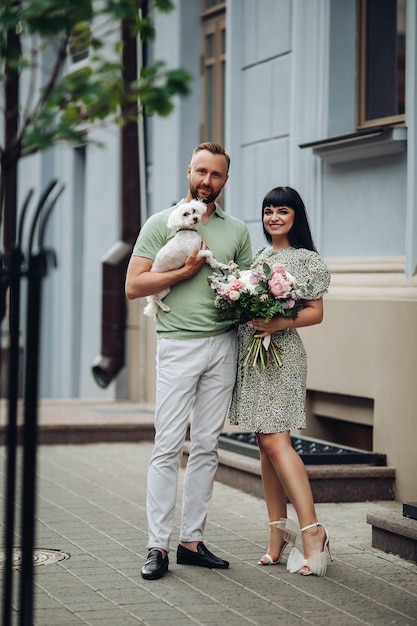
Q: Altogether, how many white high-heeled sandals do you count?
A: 2